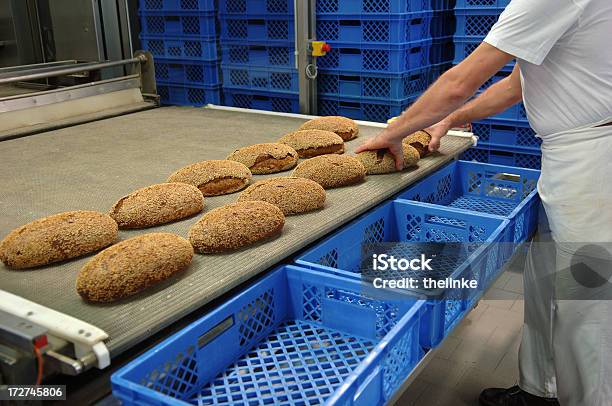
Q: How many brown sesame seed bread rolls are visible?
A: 12